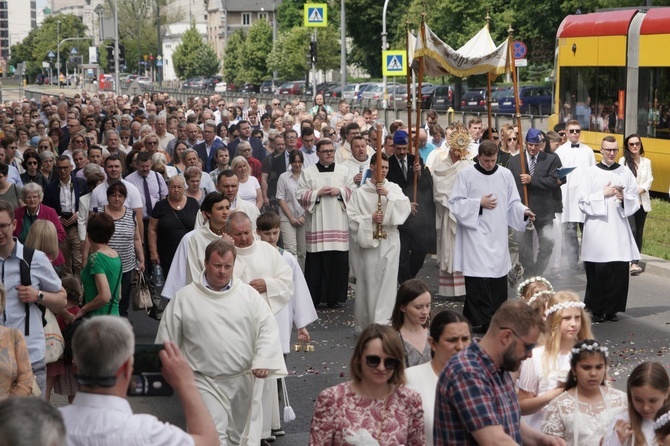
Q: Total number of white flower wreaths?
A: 5